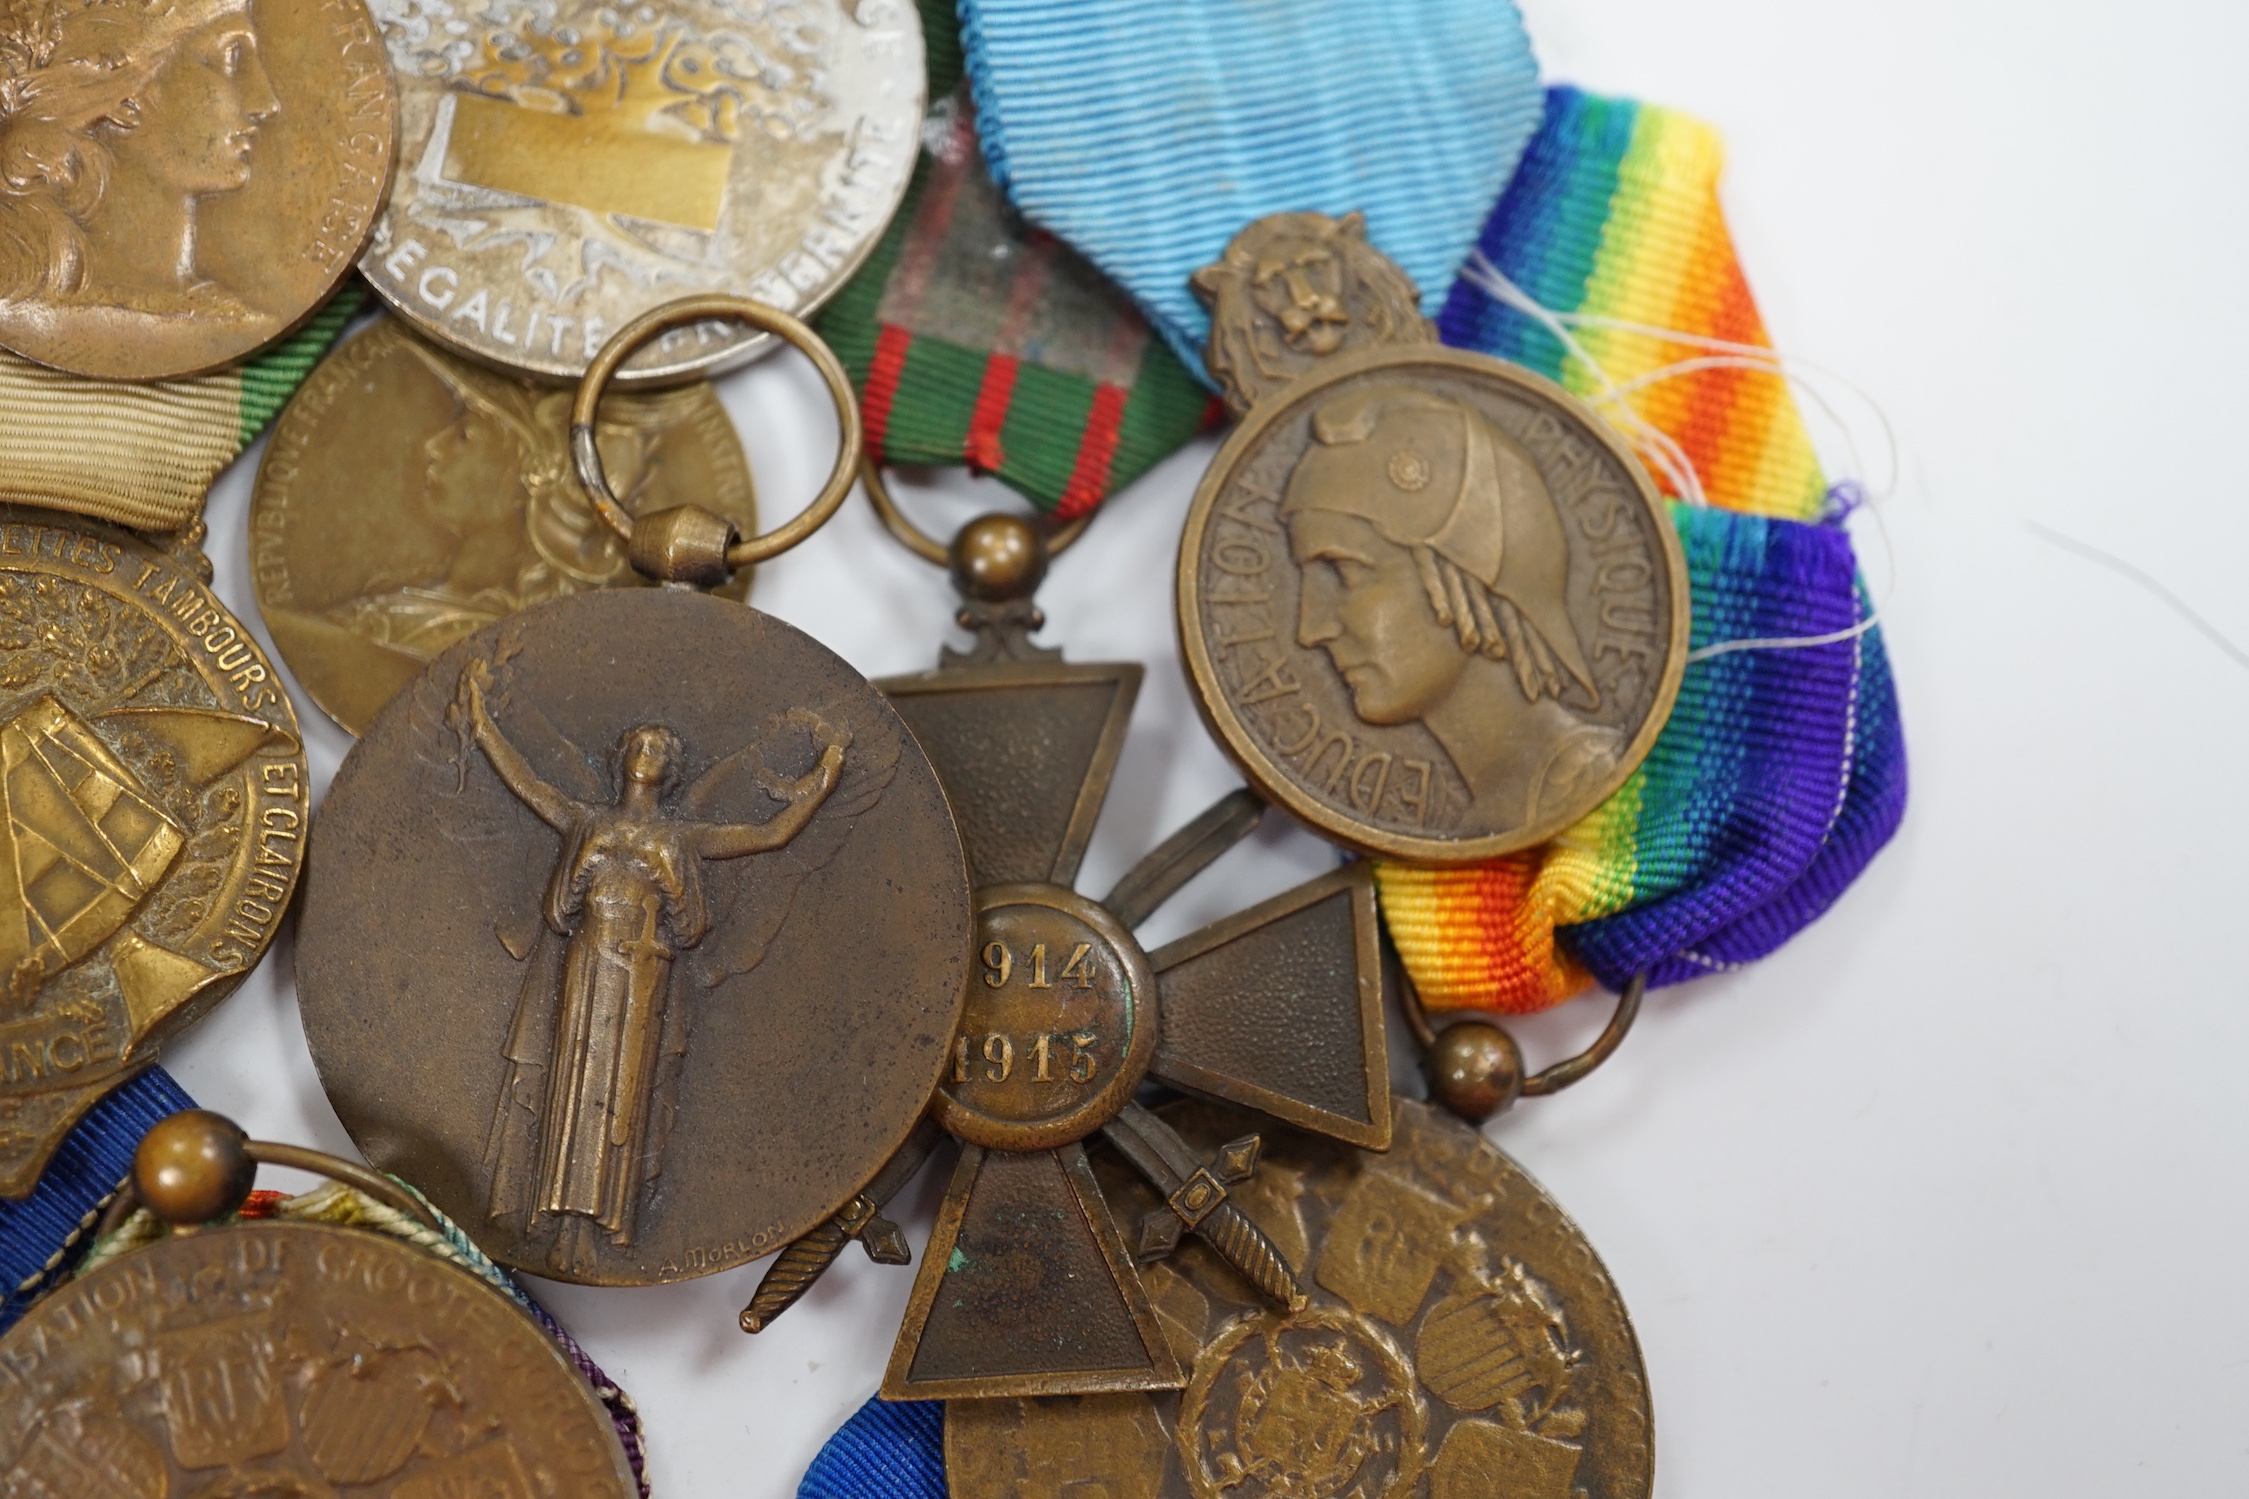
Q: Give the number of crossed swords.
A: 2